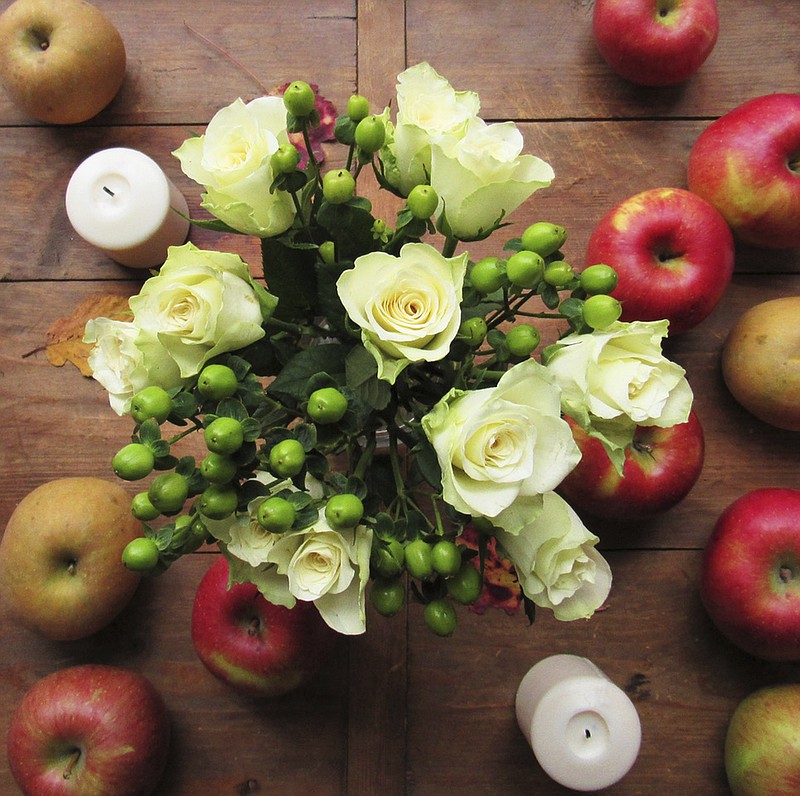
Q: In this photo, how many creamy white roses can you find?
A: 11